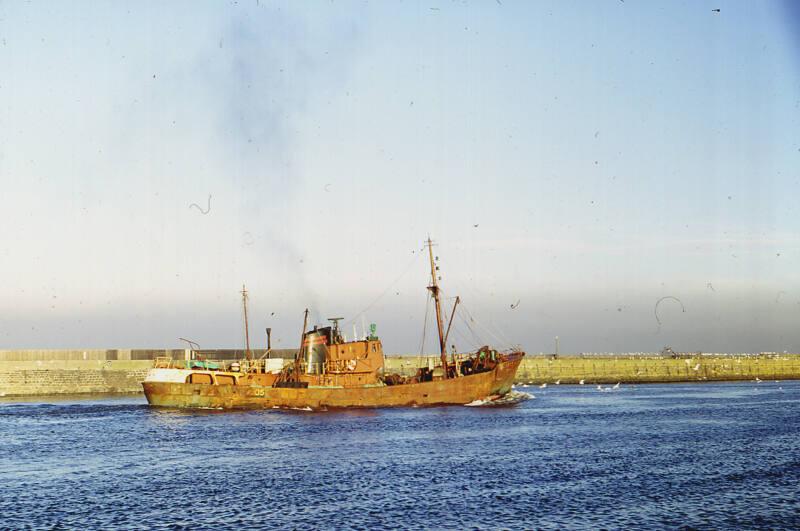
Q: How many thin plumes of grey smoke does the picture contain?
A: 1